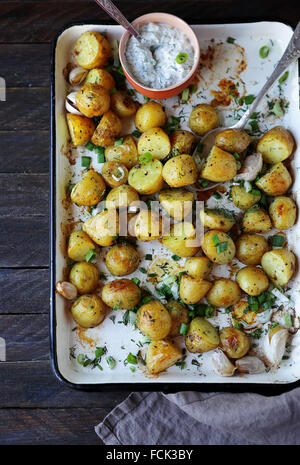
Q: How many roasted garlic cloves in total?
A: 7